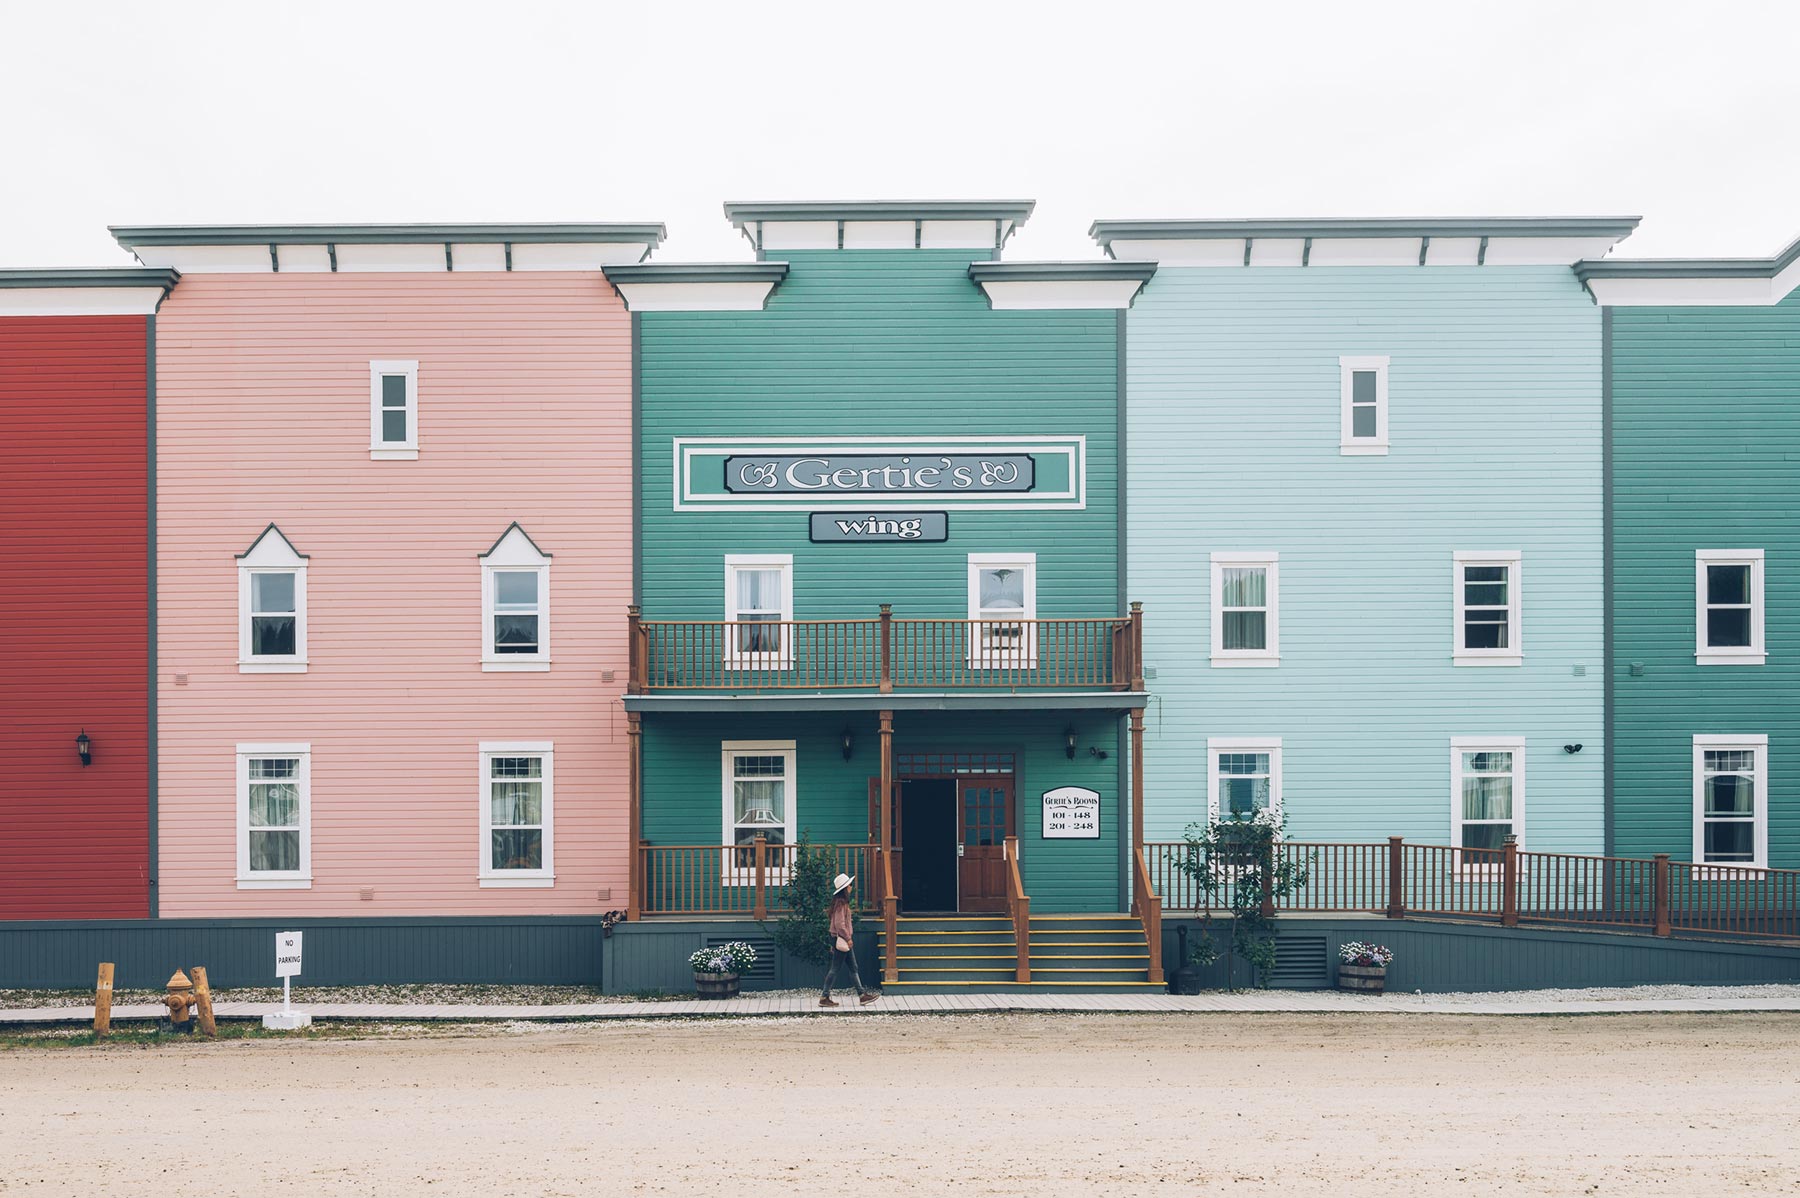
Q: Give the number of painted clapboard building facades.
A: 5